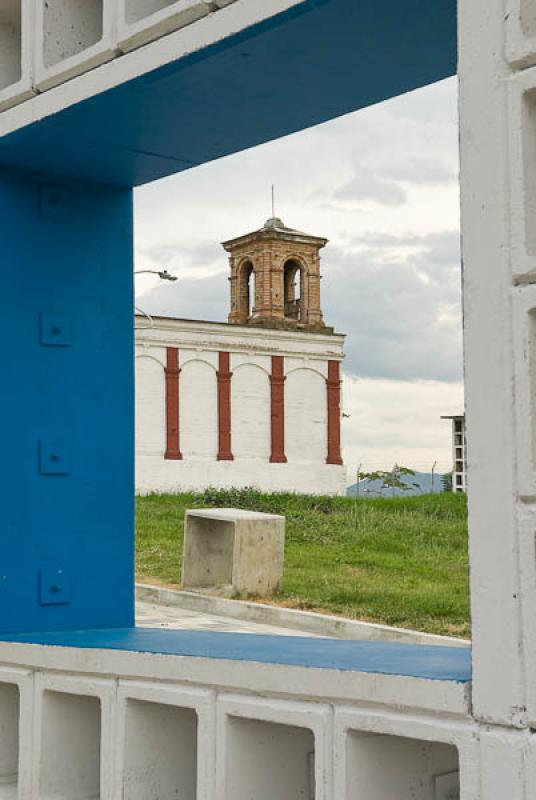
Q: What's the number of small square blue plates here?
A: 4